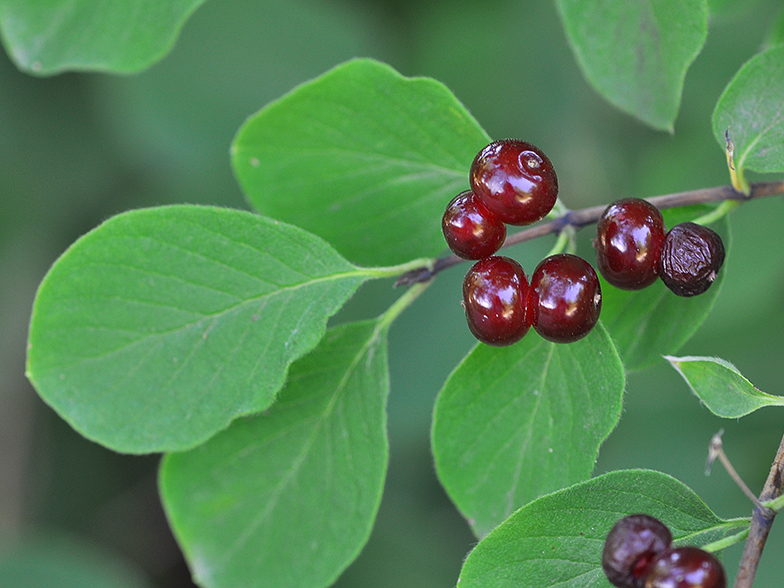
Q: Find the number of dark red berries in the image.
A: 8